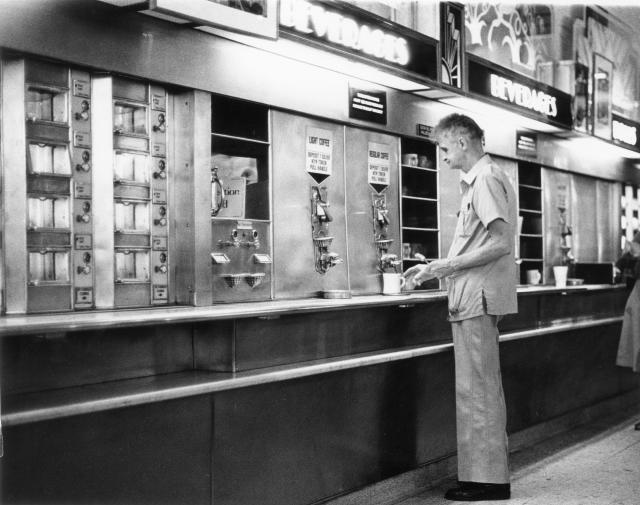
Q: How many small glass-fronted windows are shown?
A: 8